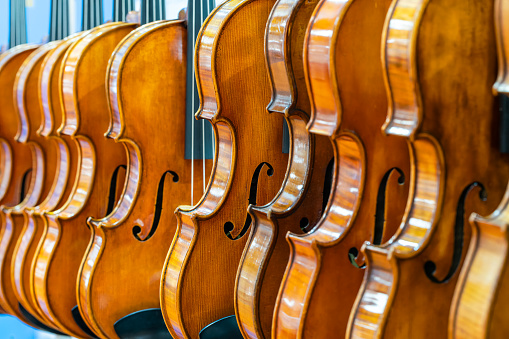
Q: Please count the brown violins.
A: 10